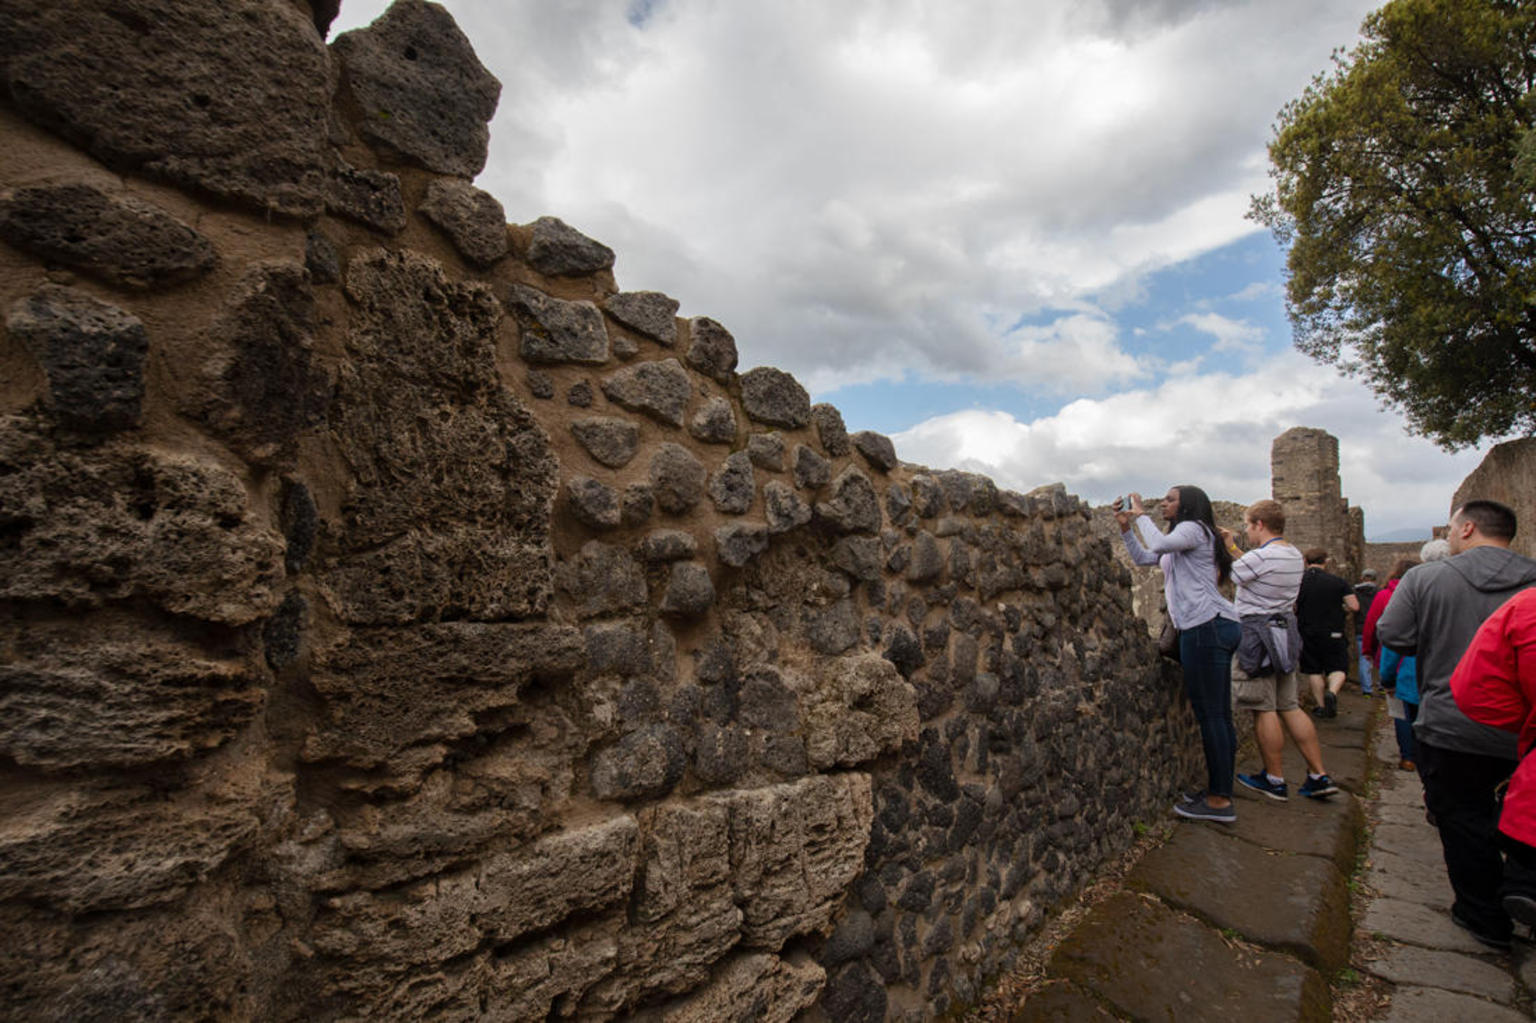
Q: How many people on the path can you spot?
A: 8